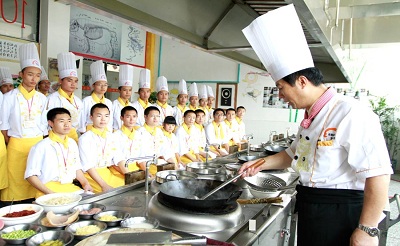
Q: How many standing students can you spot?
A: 12